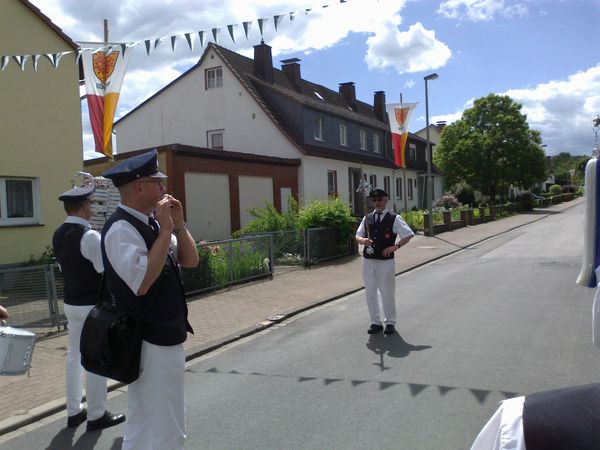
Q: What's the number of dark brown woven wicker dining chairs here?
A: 0